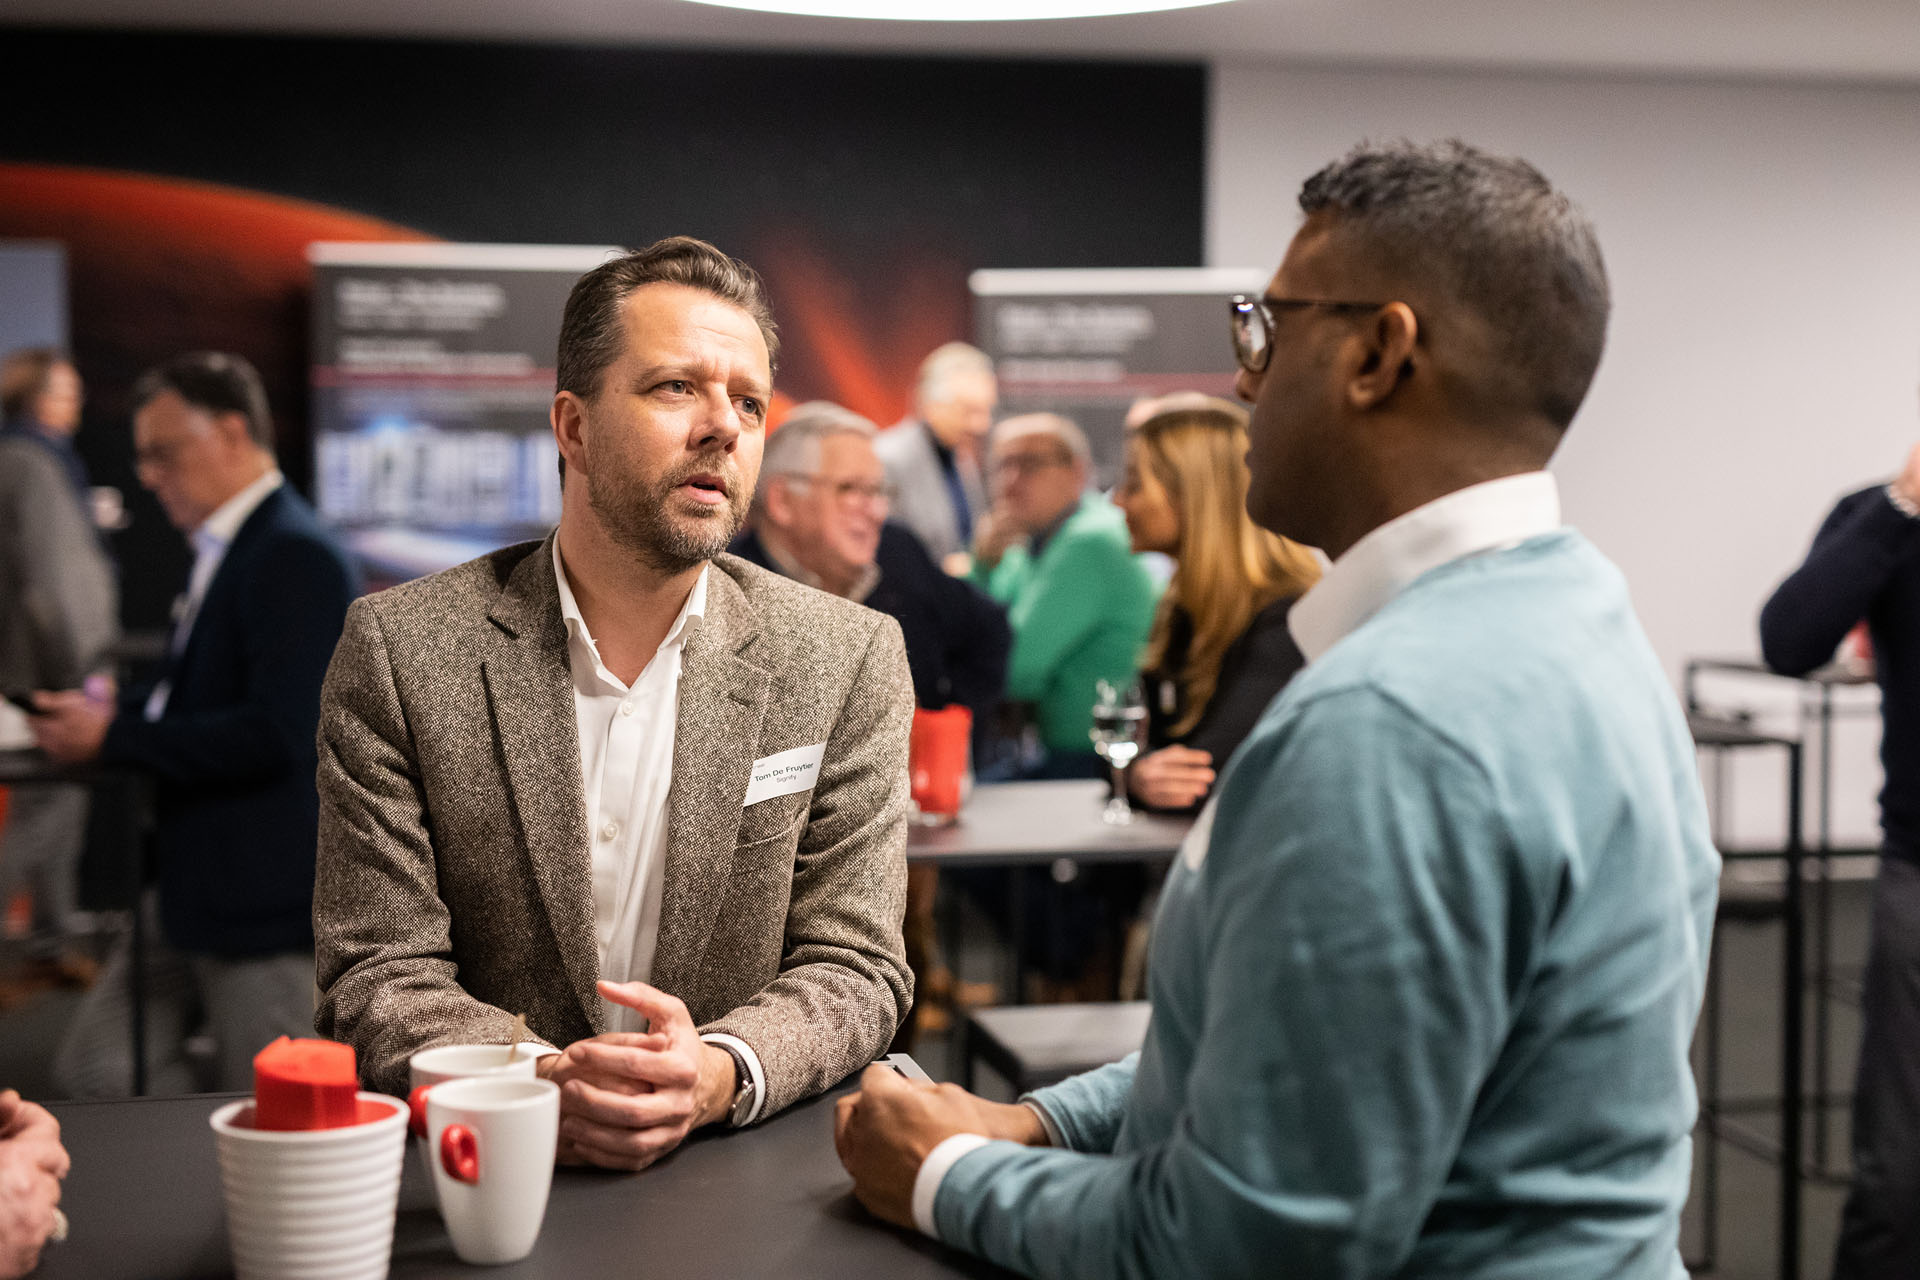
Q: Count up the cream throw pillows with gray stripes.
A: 0